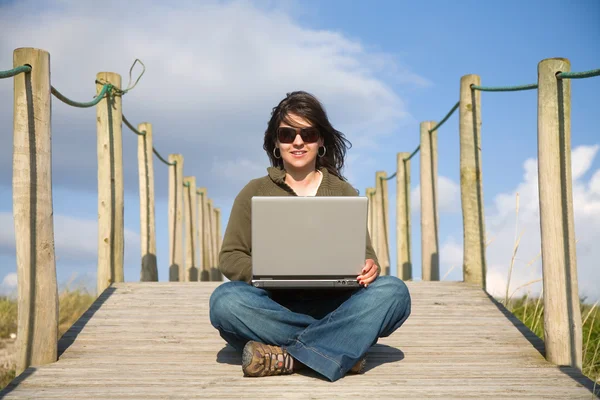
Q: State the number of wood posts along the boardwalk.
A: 14